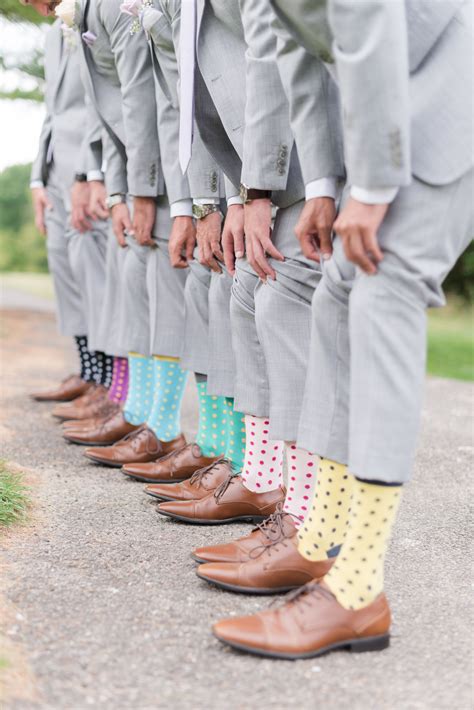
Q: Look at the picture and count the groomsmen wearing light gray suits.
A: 6